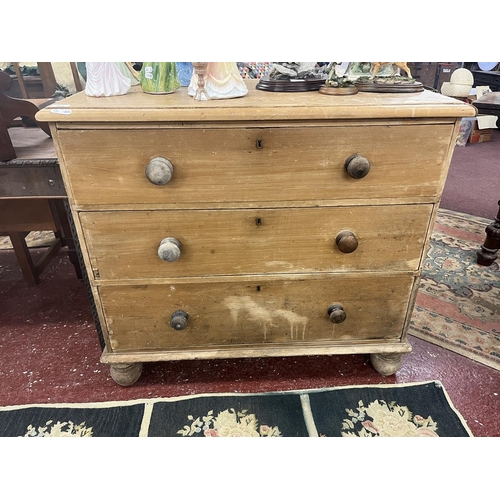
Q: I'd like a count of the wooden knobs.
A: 6